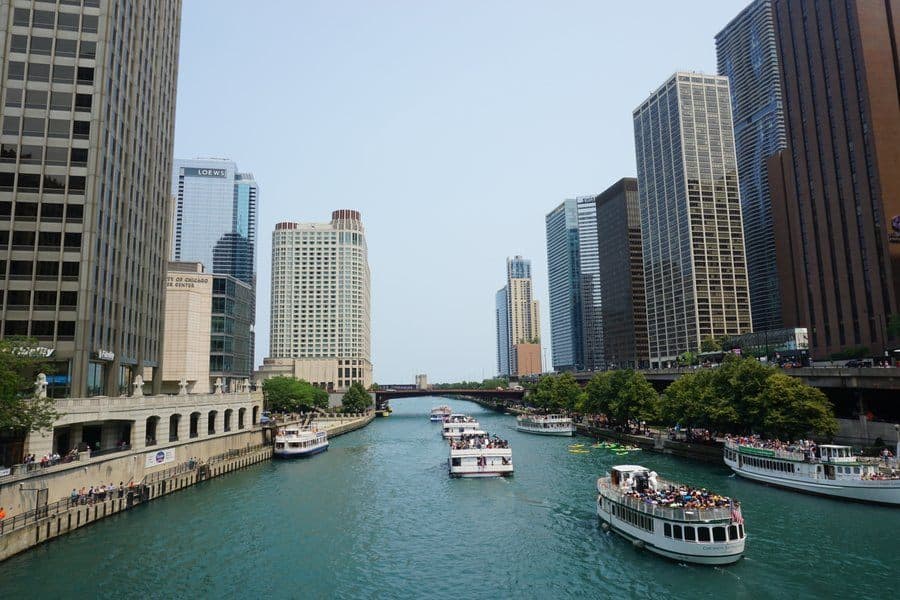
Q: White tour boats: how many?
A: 7